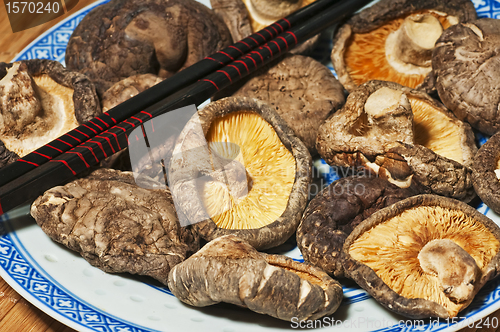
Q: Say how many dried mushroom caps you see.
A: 14